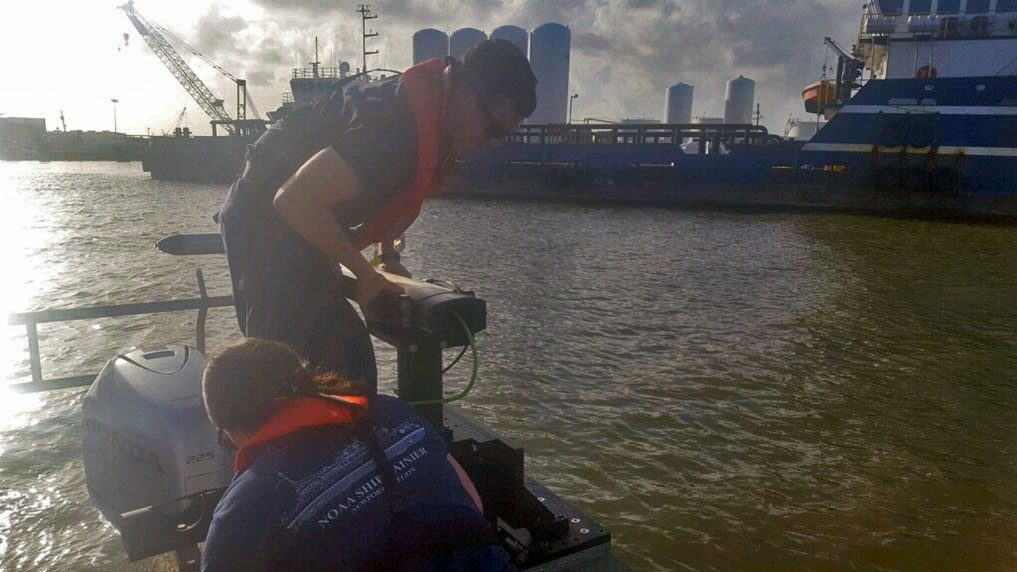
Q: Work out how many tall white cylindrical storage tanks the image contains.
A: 6